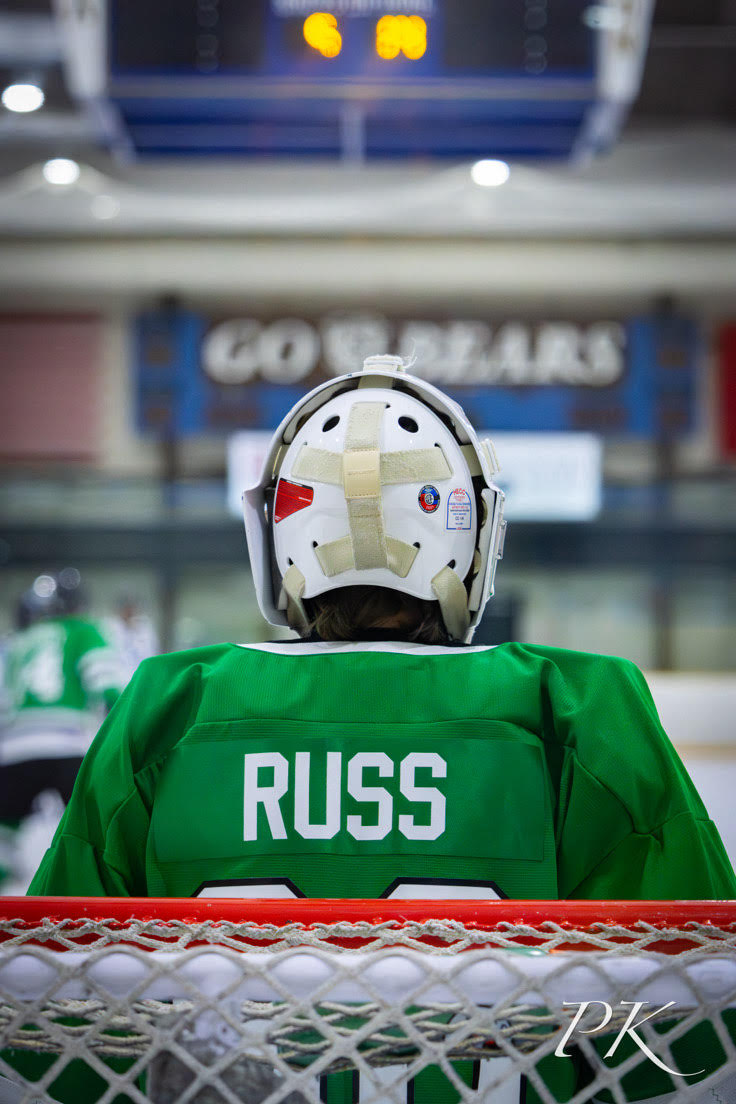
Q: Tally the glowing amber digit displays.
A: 2